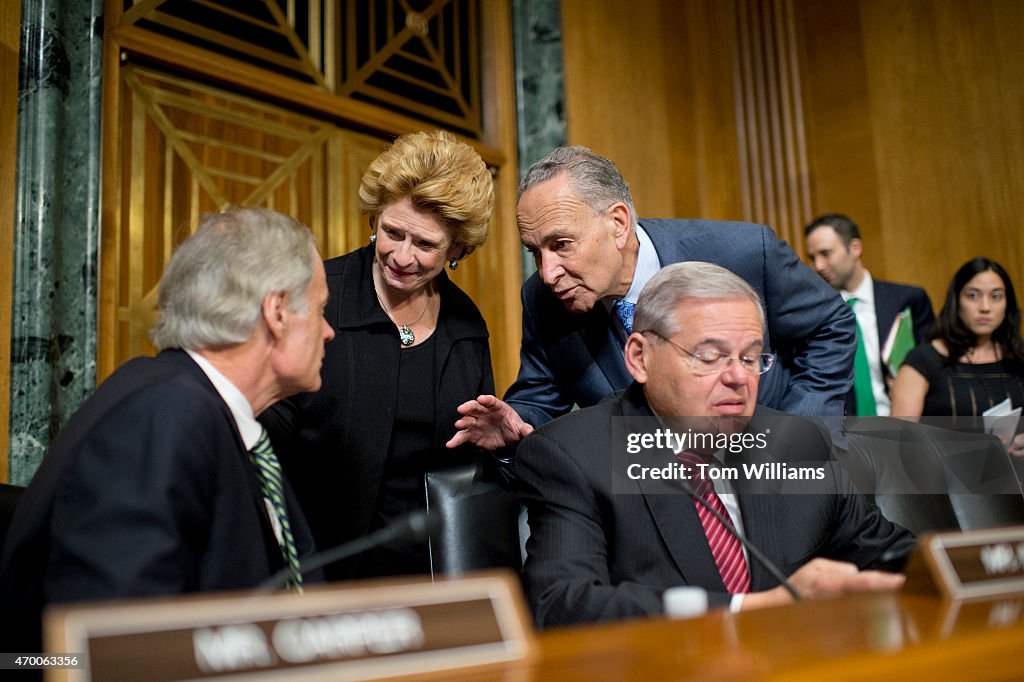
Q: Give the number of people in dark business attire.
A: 6